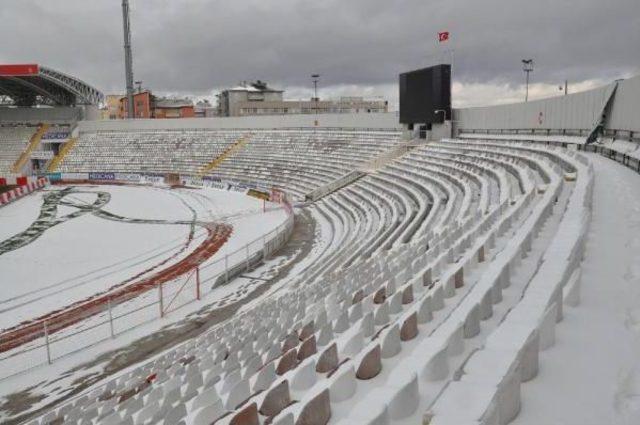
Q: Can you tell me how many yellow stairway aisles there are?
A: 3